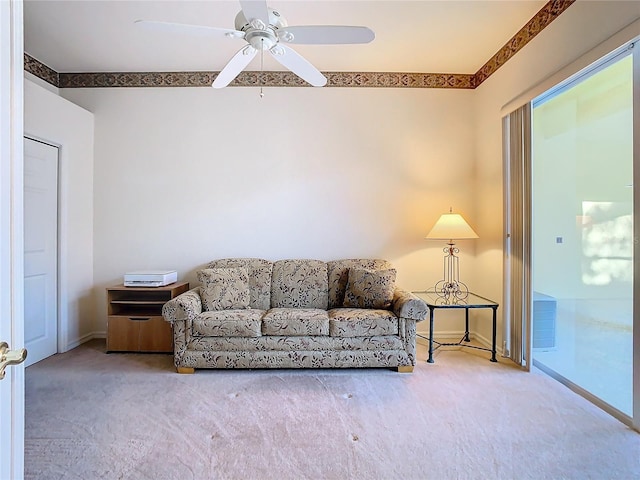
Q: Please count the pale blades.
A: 5